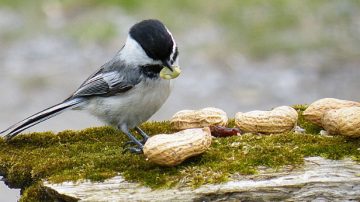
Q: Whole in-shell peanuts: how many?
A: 5